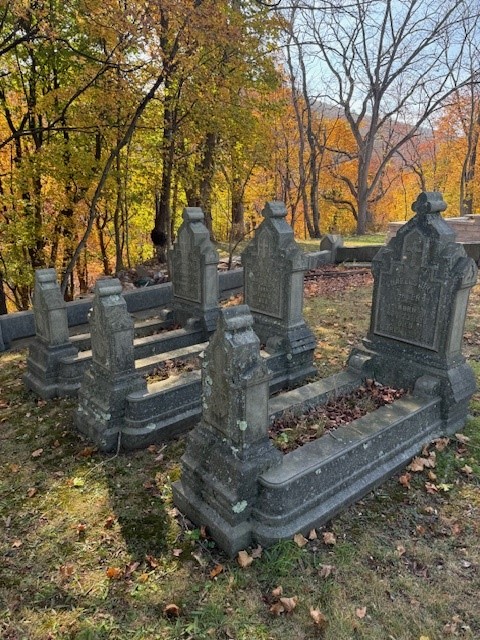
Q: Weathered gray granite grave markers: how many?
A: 6